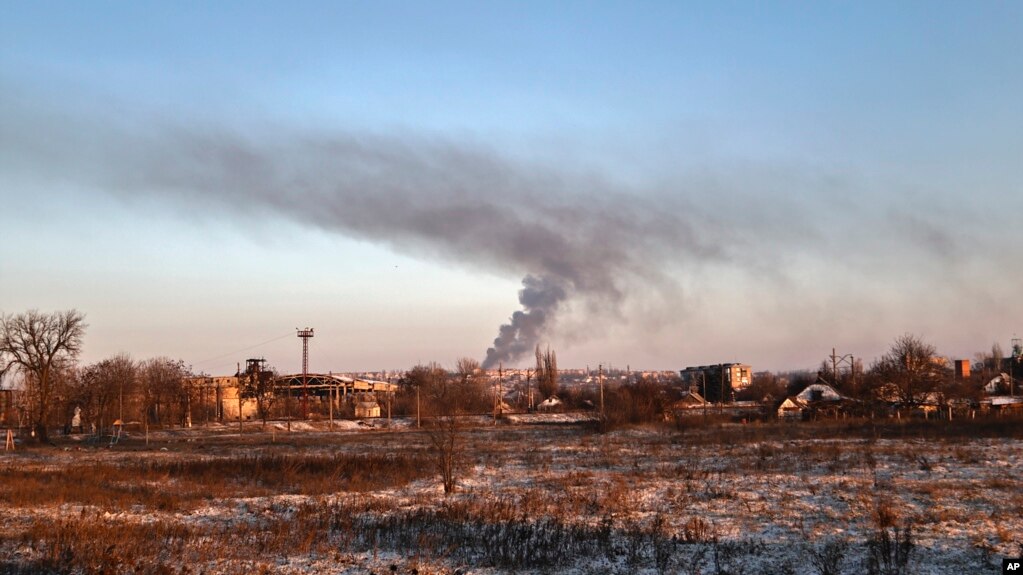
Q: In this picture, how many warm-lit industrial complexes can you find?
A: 1